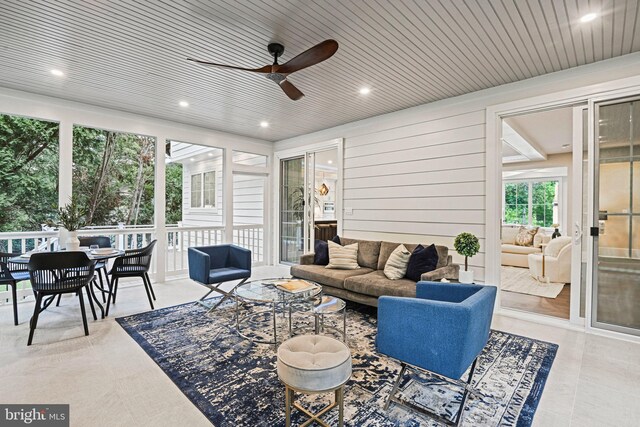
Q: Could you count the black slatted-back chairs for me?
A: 4